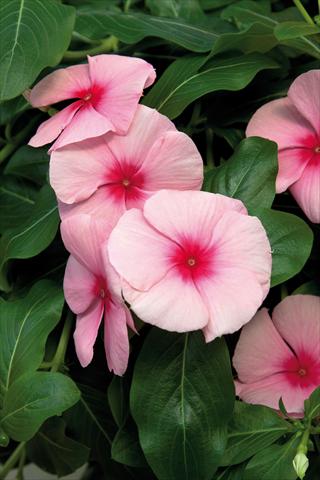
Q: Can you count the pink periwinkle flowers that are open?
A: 6